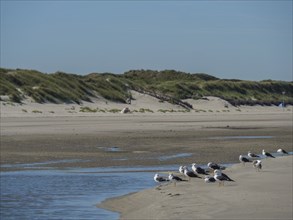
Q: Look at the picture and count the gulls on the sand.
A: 13